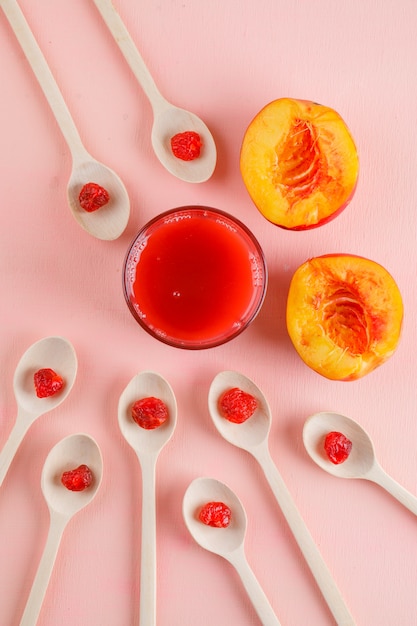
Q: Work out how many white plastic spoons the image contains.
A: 8